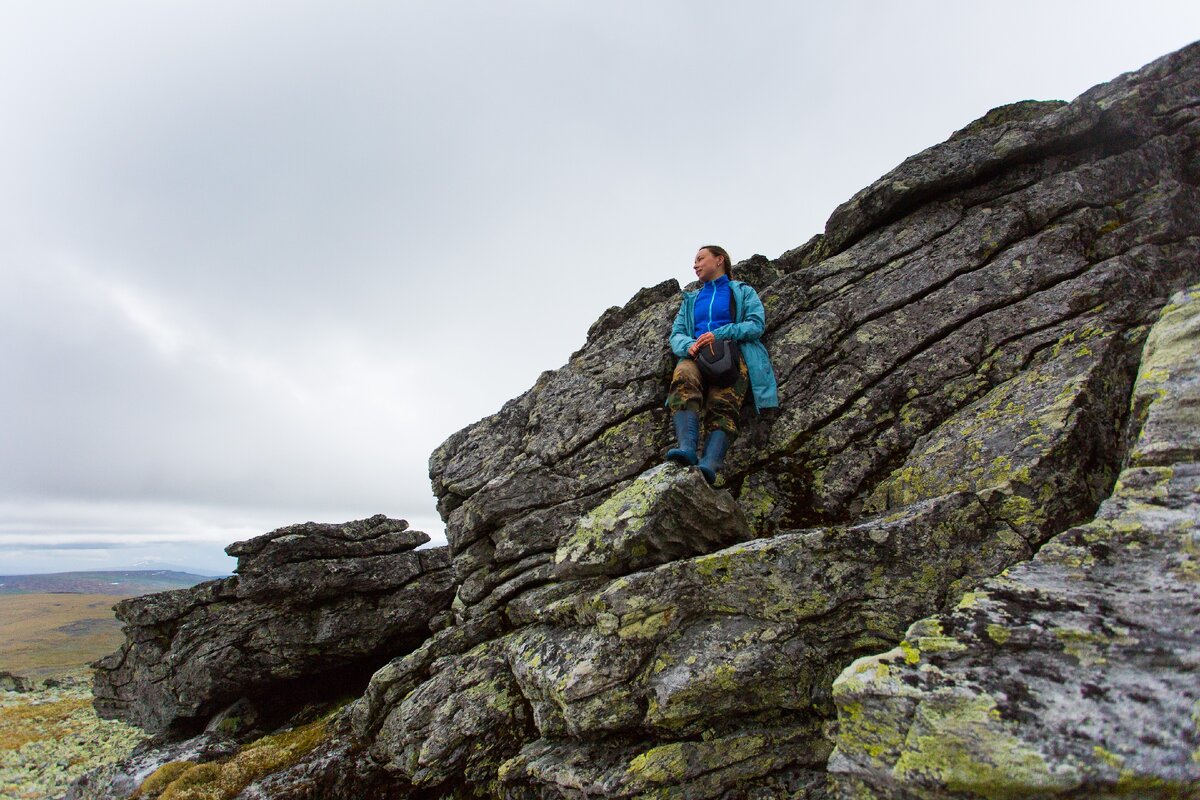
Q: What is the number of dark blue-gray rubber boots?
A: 2